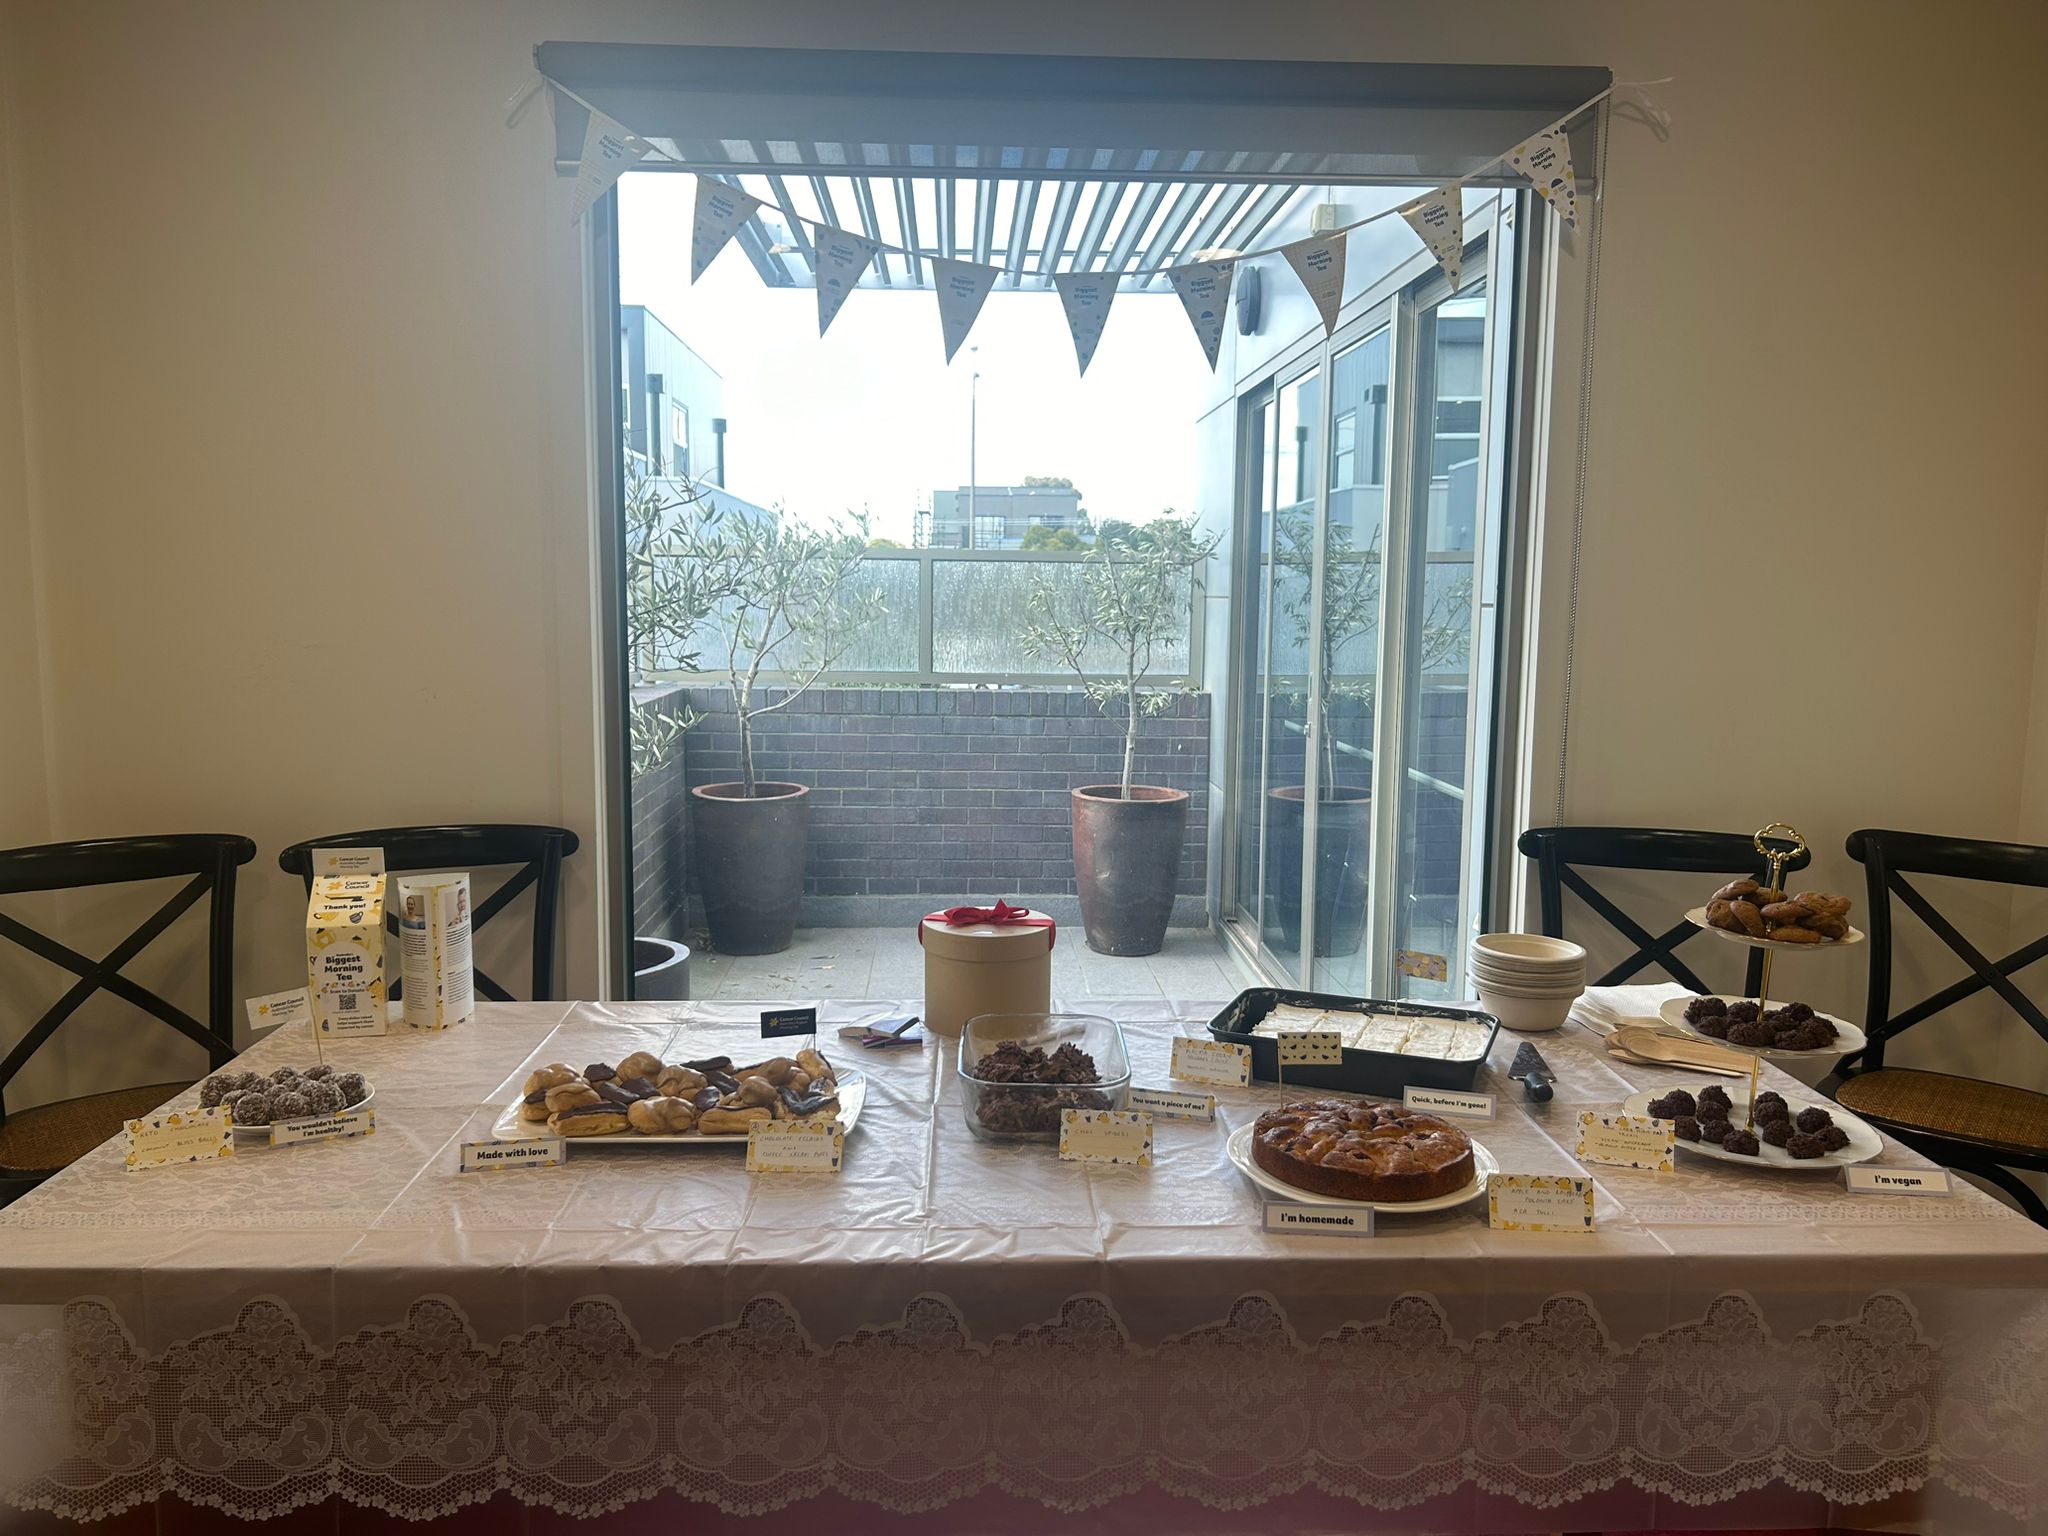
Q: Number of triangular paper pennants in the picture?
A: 9